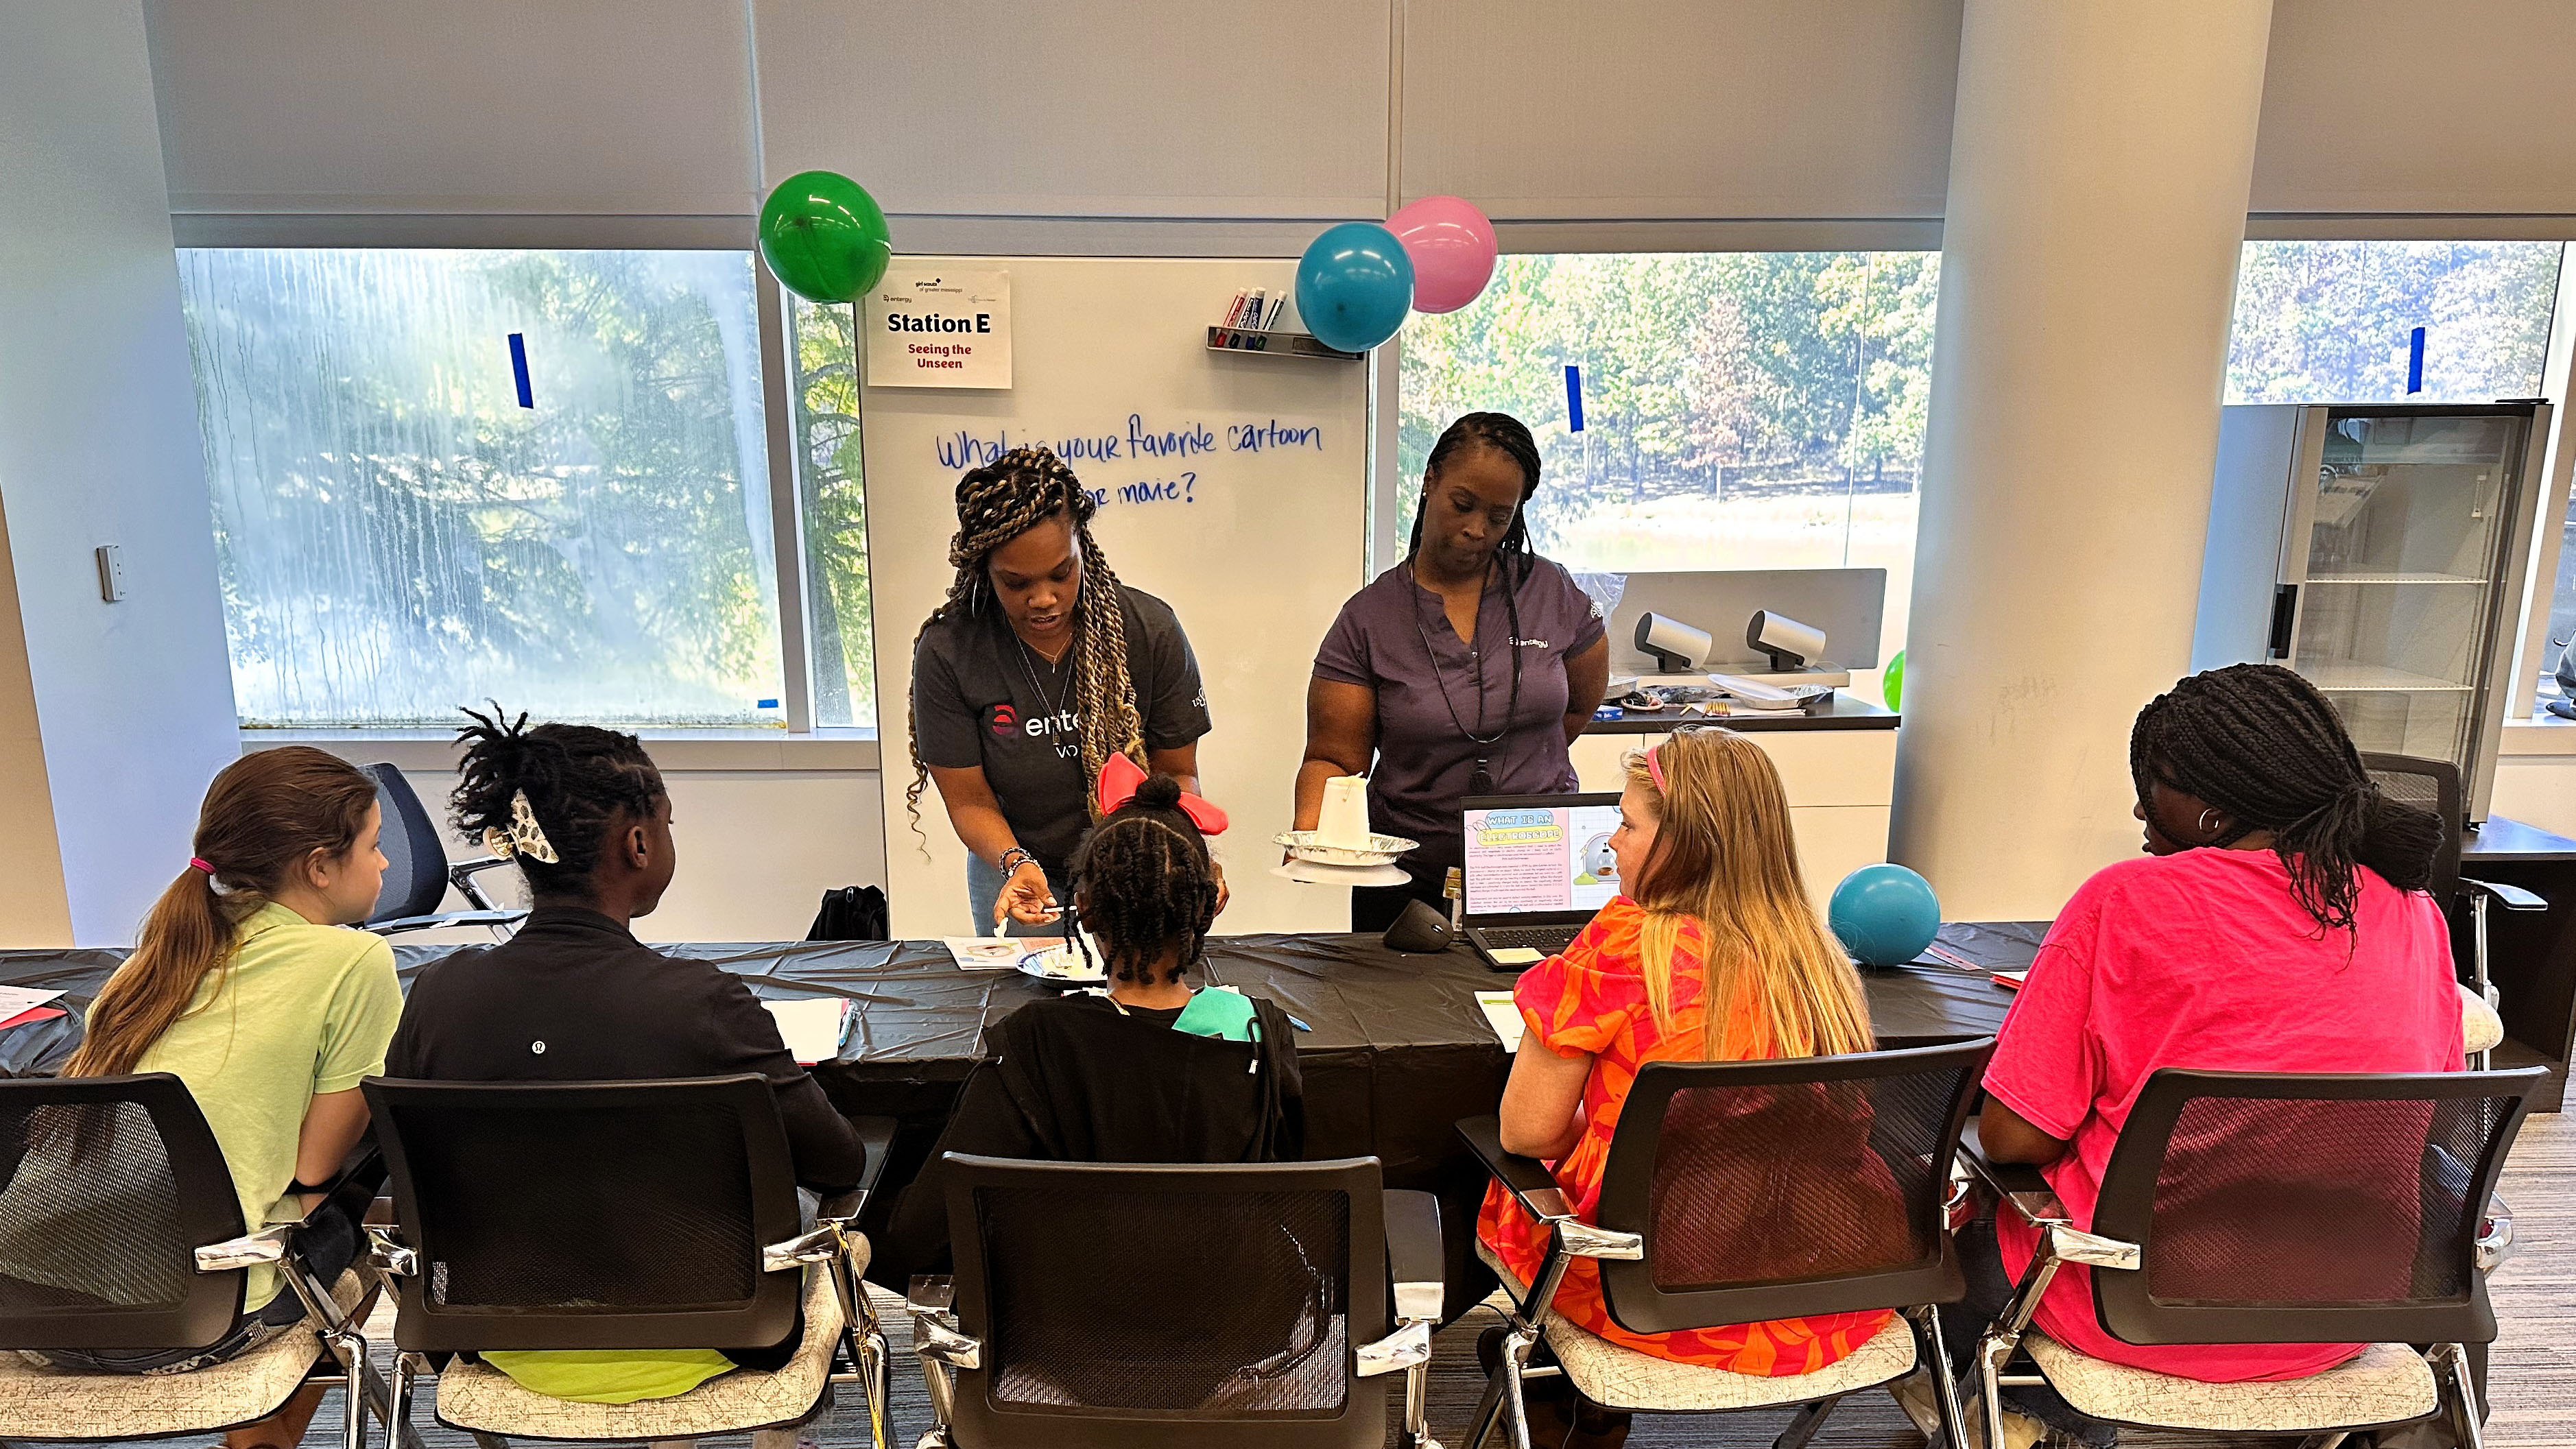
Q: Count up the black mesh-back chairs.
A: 7